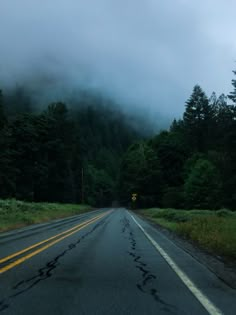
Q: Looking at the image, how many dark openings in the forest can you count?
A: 1